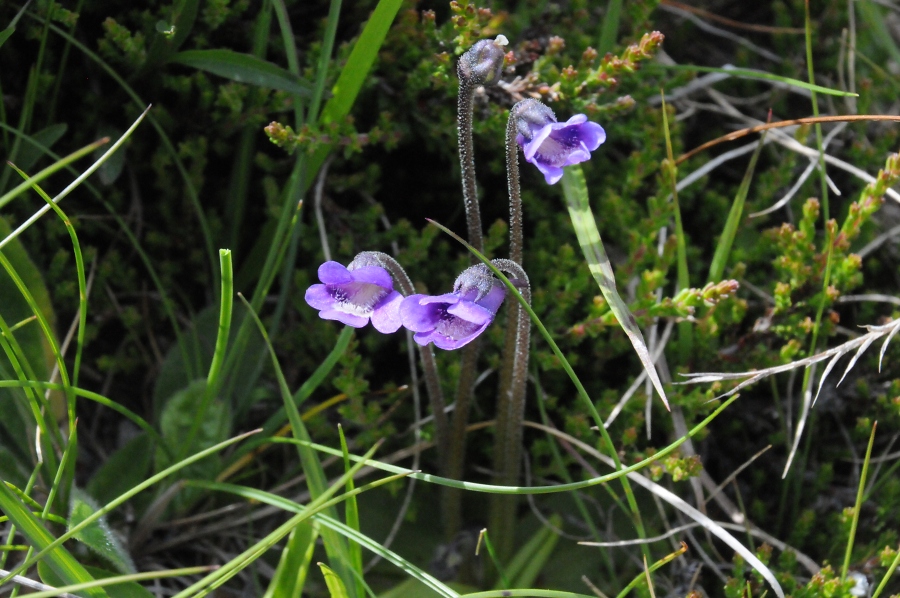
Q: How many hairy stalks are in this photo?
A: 4